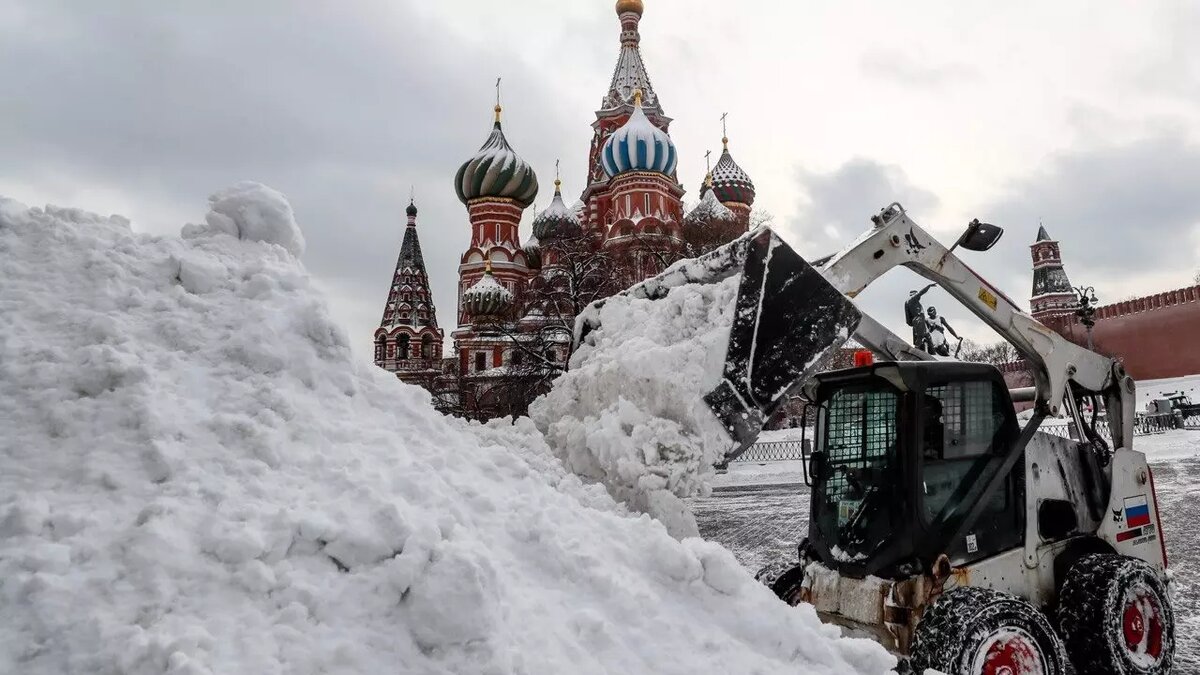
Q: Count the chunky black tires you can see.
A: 3